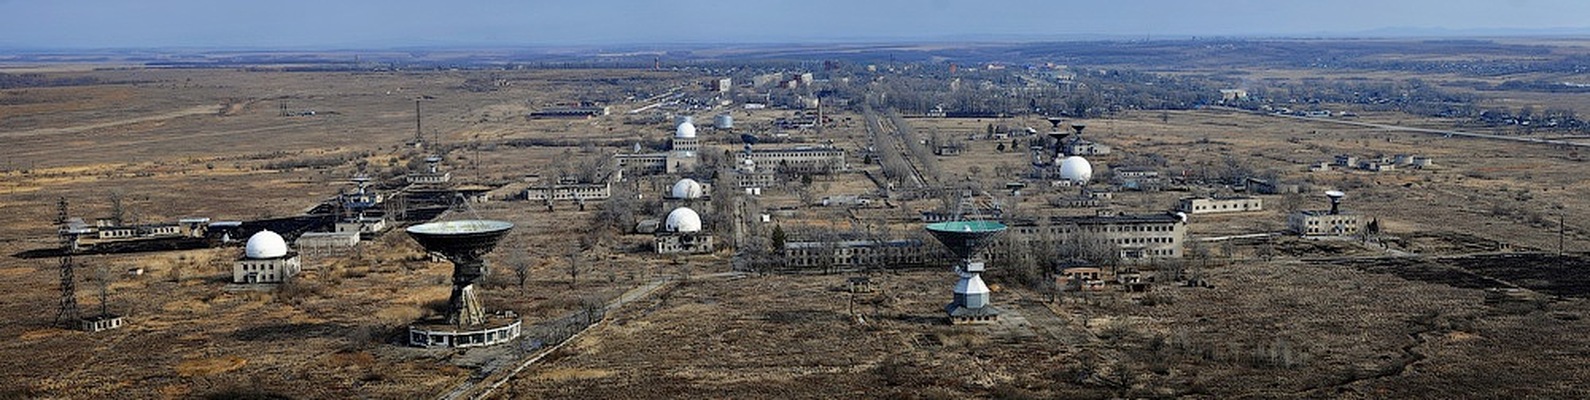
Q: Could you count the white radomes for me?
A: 5